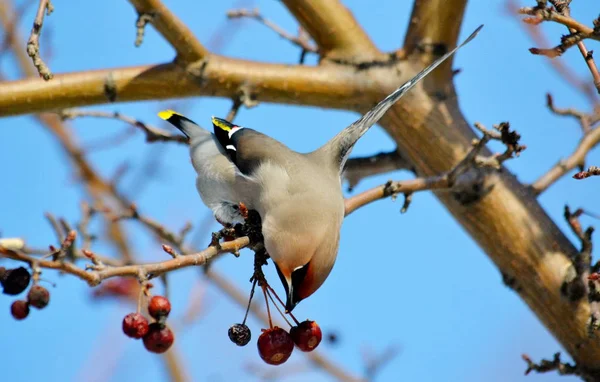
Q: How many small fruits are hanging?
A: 9